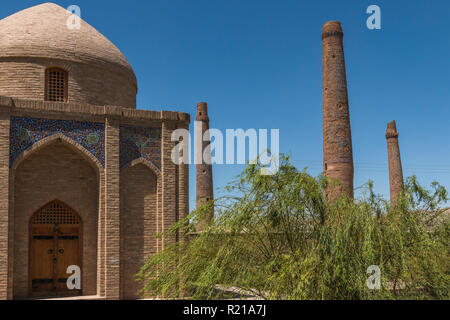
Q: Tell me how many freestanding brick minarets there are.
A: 3